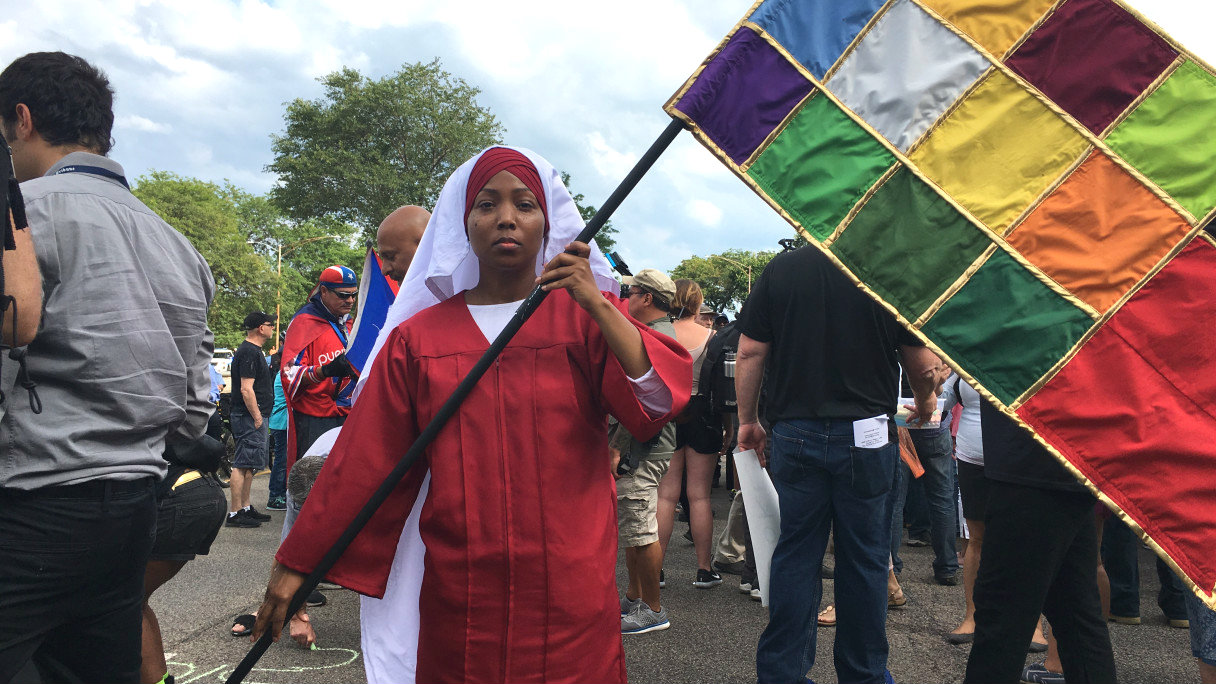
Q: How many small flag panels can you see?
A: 11